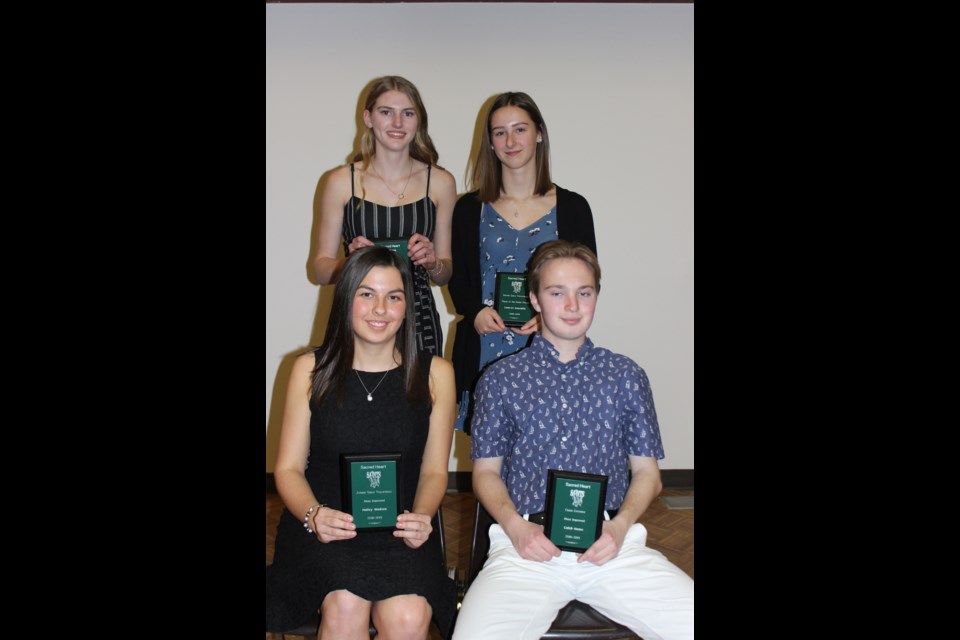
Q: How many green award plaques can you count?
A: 4